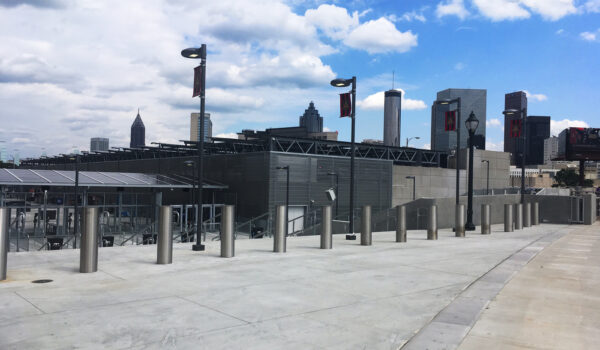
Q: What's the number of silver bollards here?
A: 15